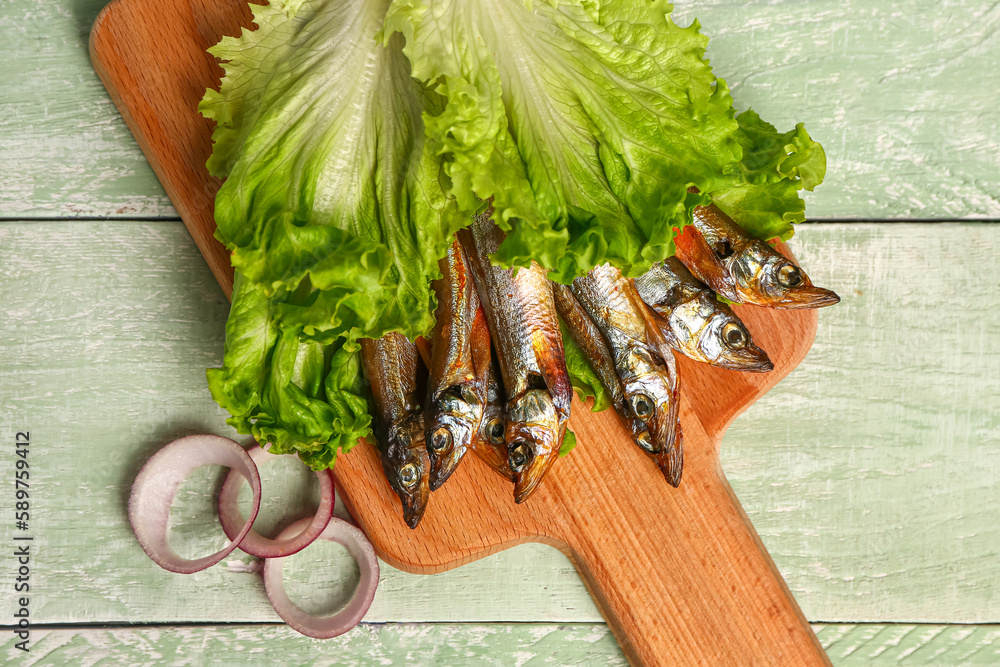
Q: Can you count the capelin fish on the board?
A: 8